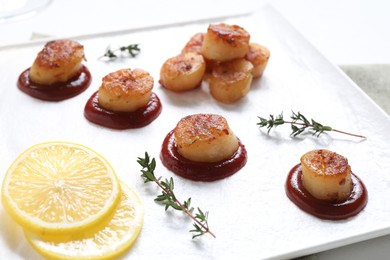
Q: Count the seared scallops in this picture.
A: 9